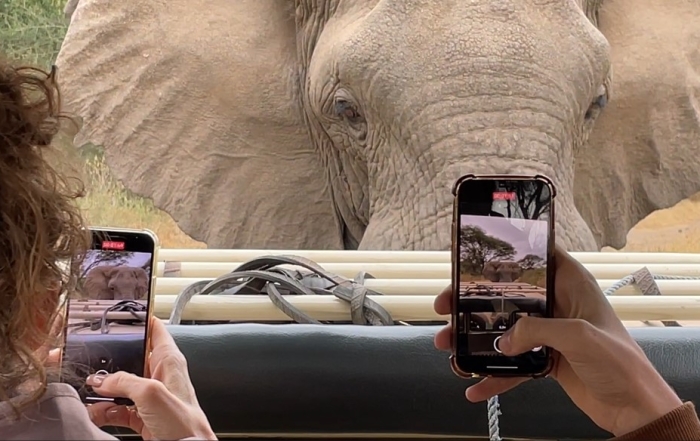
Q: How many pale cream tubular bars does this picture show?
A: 4